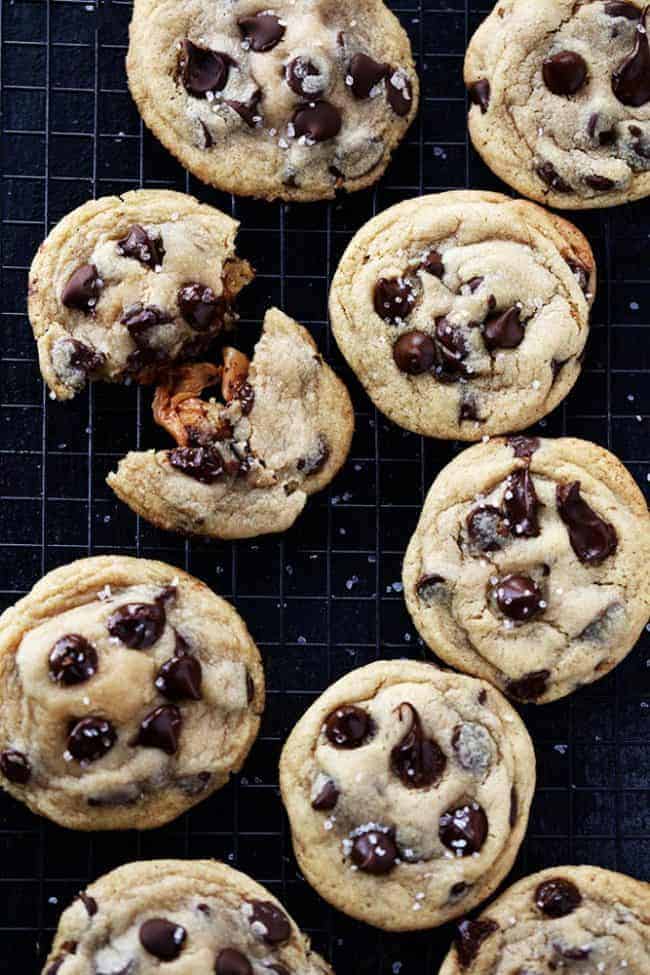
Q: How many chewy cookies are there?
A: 9